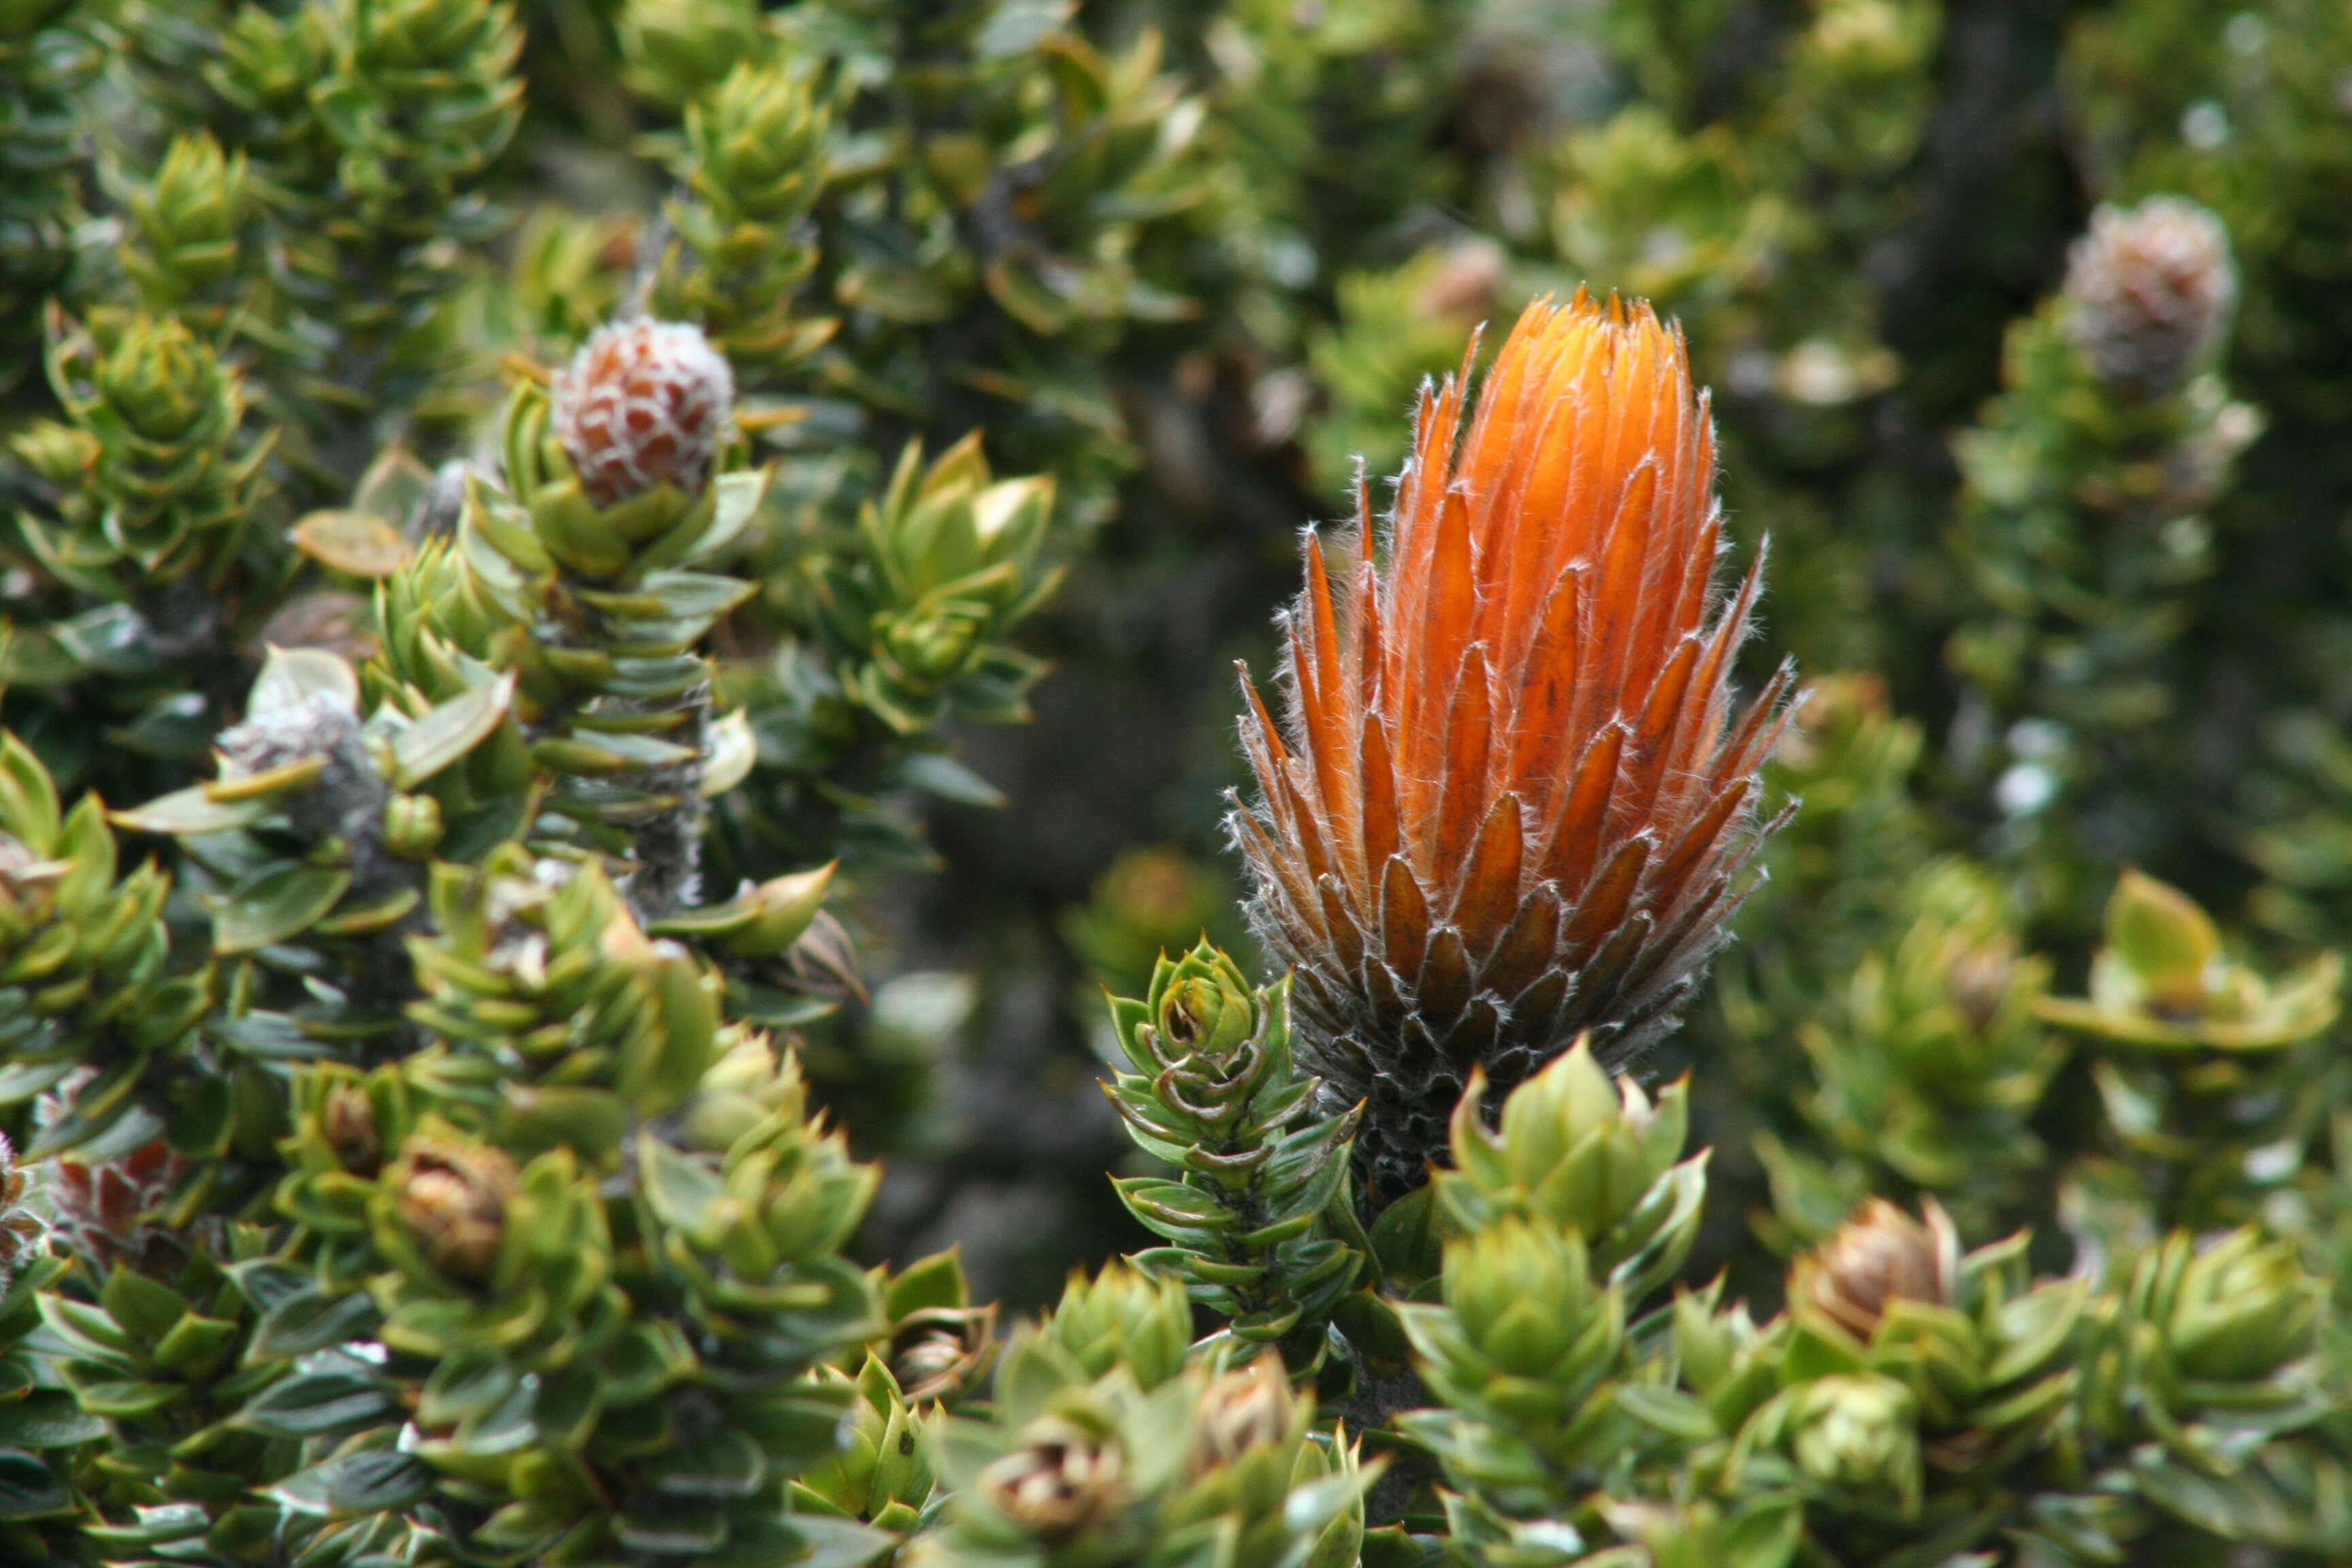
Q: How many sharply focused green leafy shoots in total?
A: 1